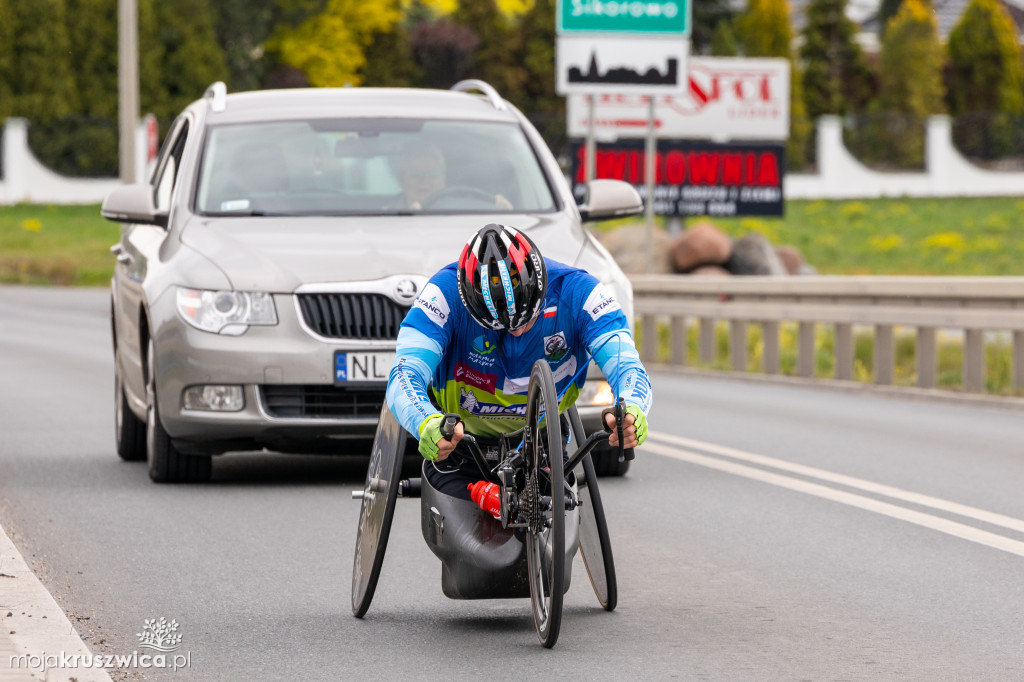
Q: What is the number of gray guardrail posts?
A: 11